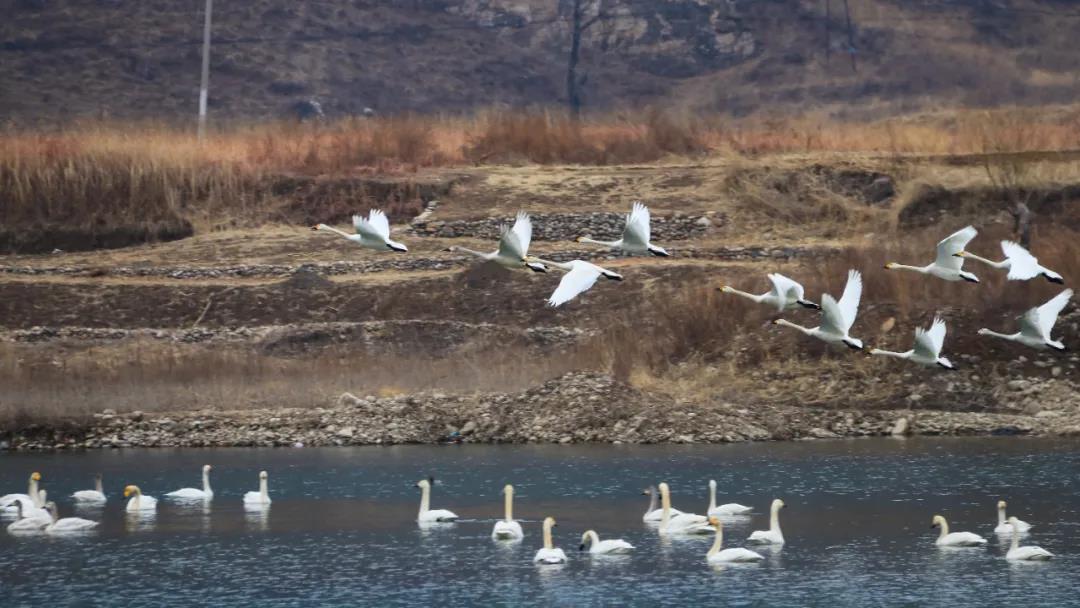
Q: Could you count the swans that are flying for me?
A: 10